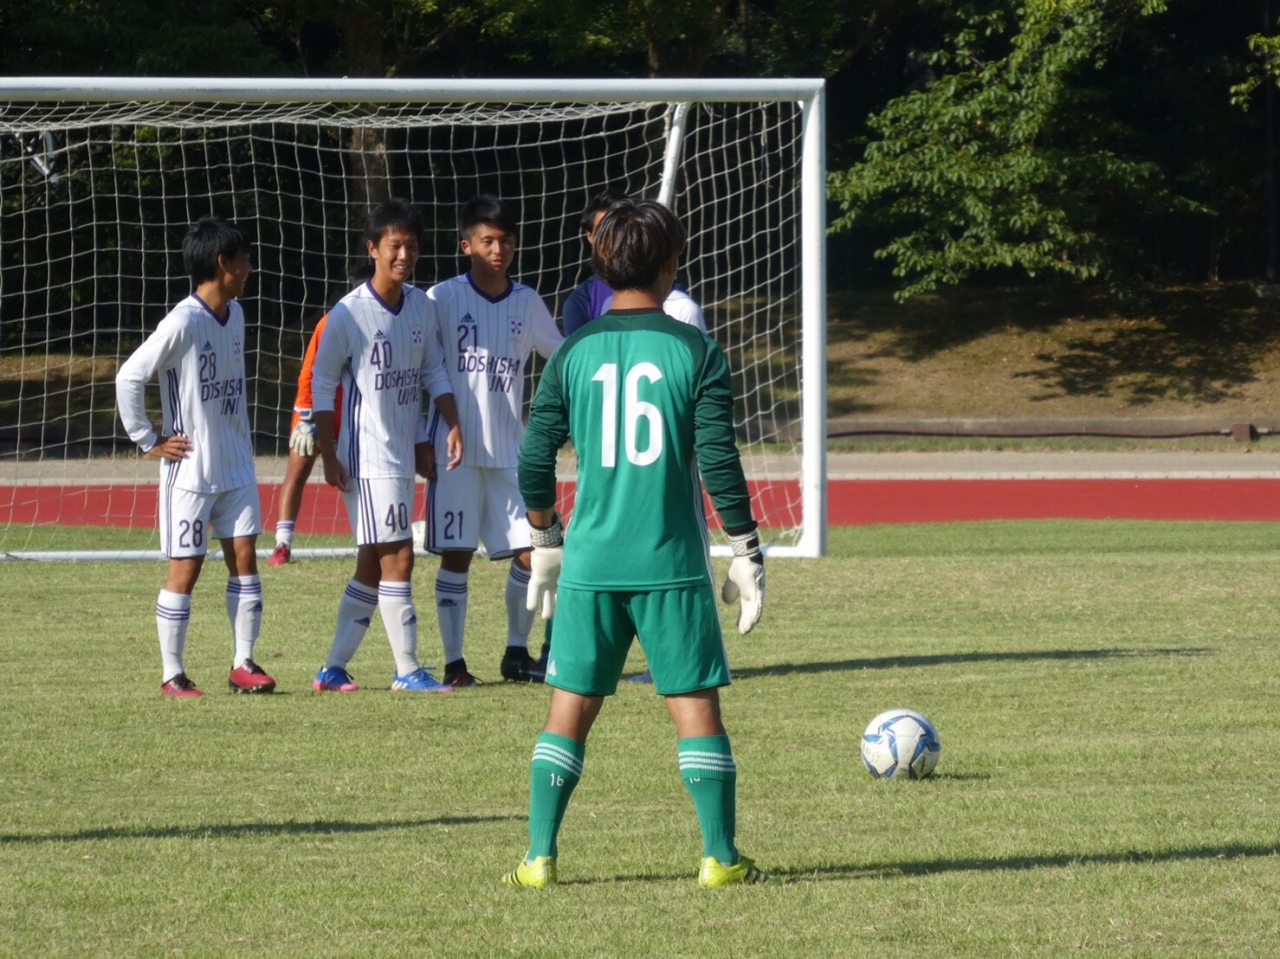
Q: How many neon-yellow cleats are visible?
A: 2